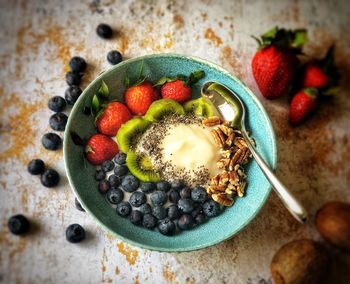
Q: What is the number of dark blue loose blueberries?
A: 13